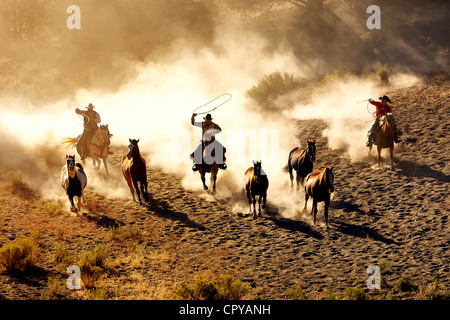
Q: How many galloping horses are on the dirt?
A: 8